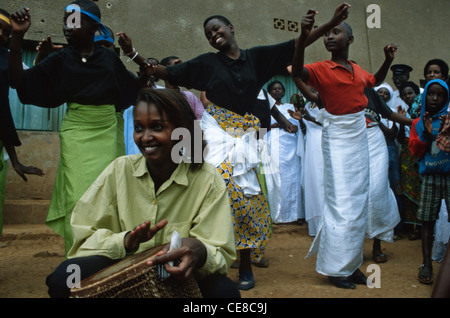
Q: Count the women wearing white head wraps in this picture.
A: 1